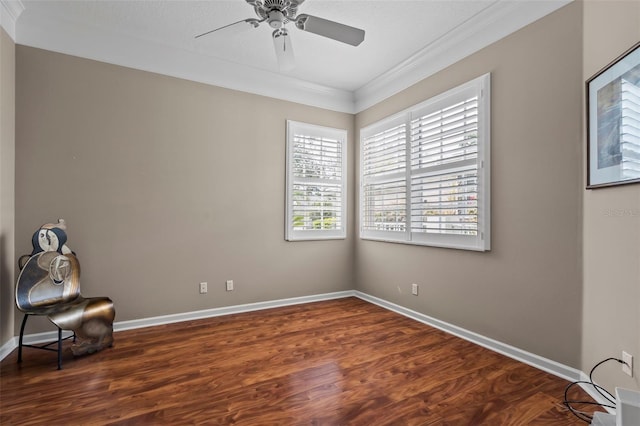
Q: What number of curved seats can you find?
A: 1